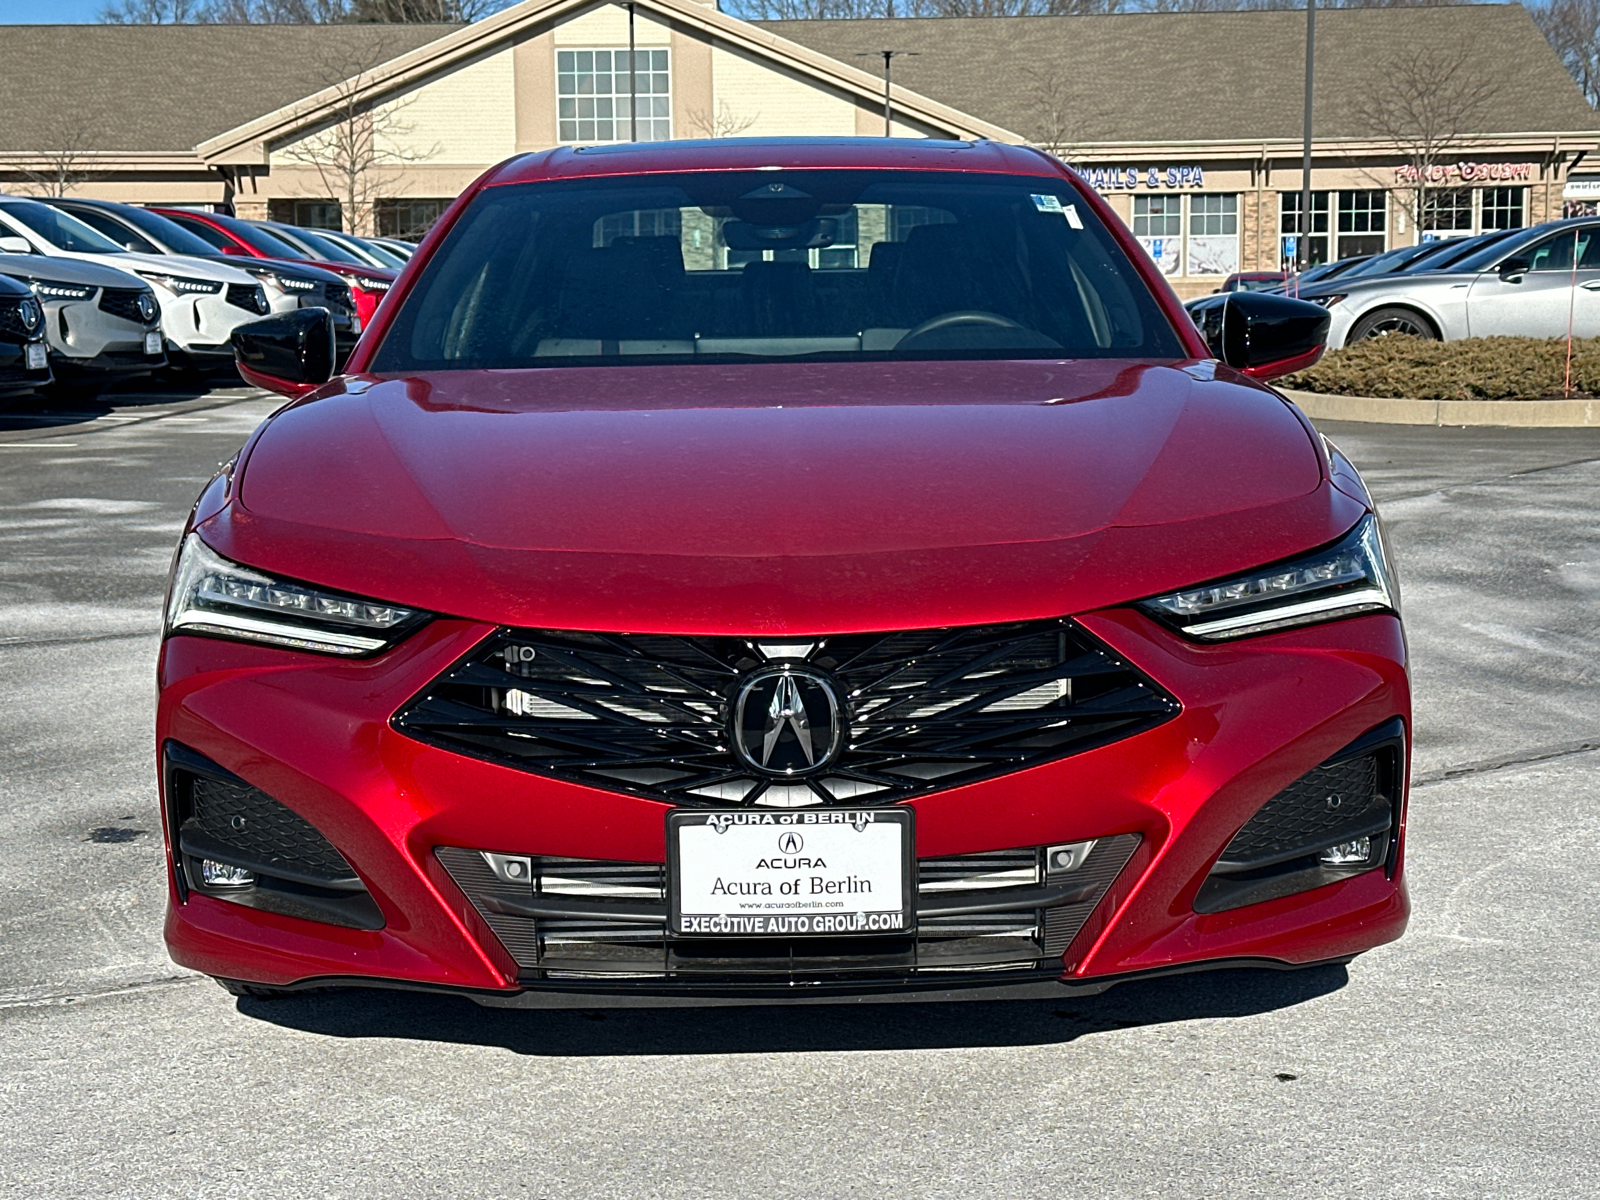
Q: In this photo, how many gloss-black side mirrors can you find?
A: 2